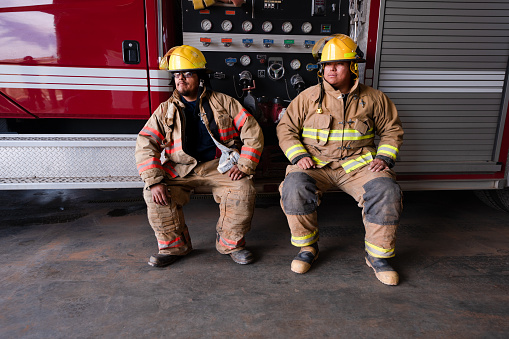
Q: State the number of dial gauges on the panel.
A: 8